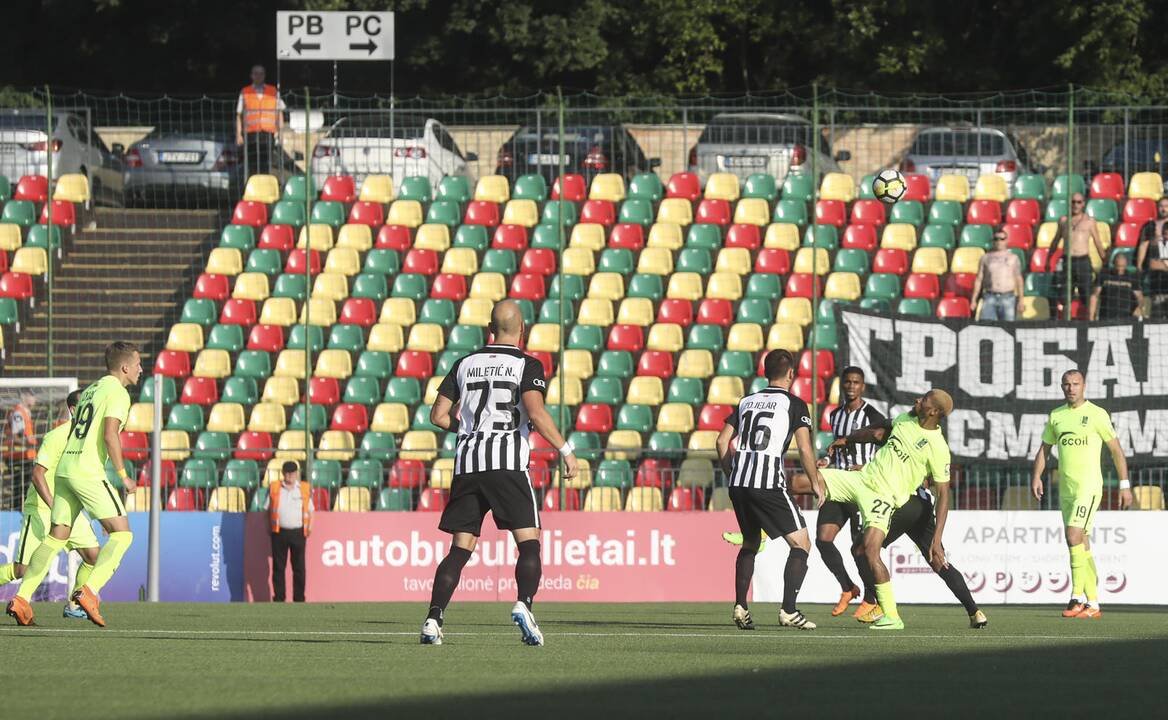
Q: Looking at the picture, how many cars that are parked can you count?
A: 7